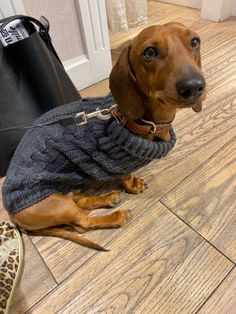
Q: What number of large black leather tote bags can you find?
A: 1